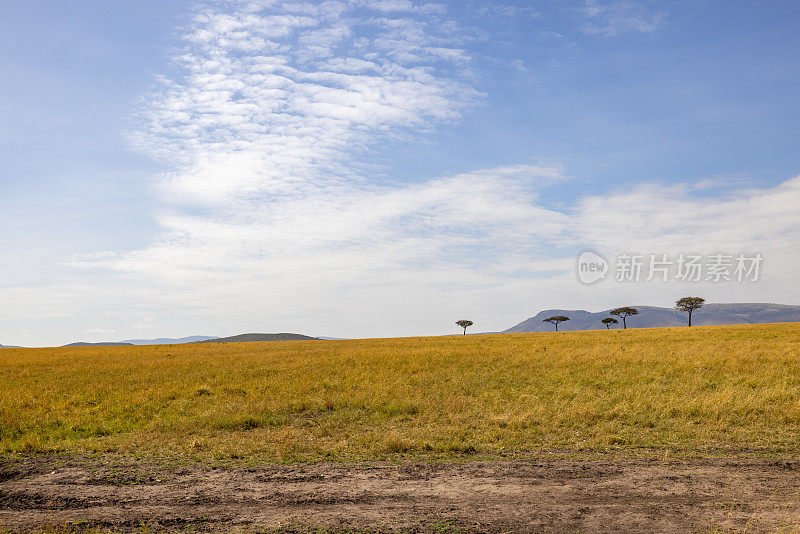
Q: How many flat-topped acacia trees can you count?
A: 5